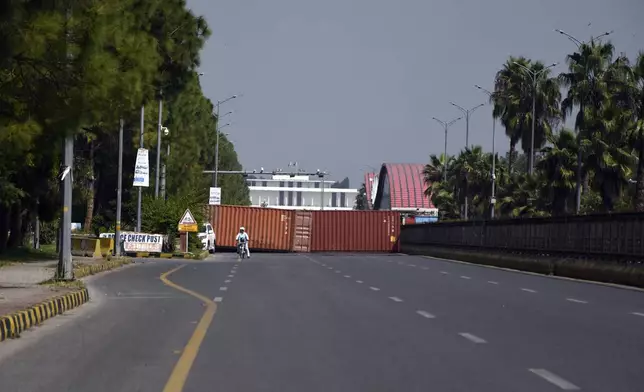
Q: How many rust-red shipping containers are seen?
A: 2